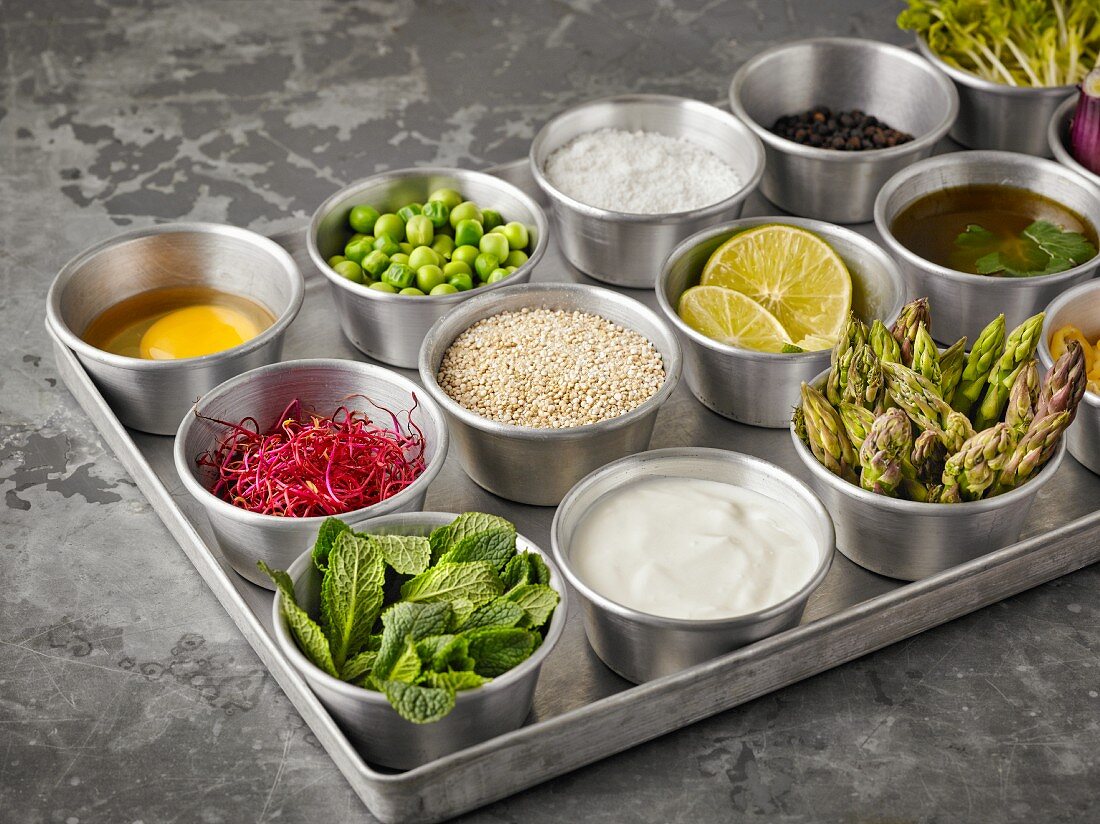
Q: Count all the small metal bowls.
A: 14